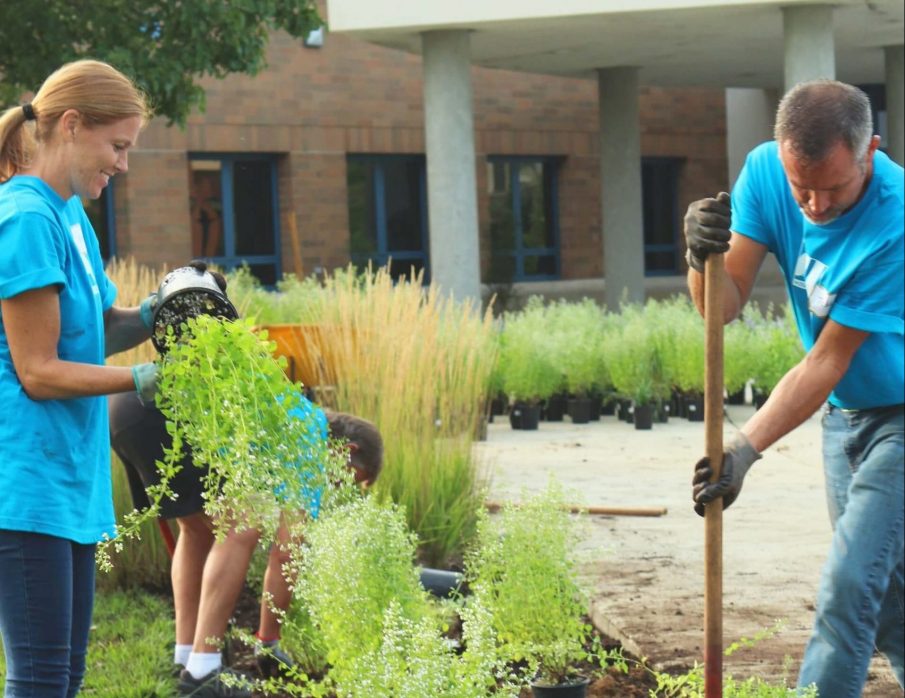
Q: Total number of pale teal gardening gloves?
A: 2